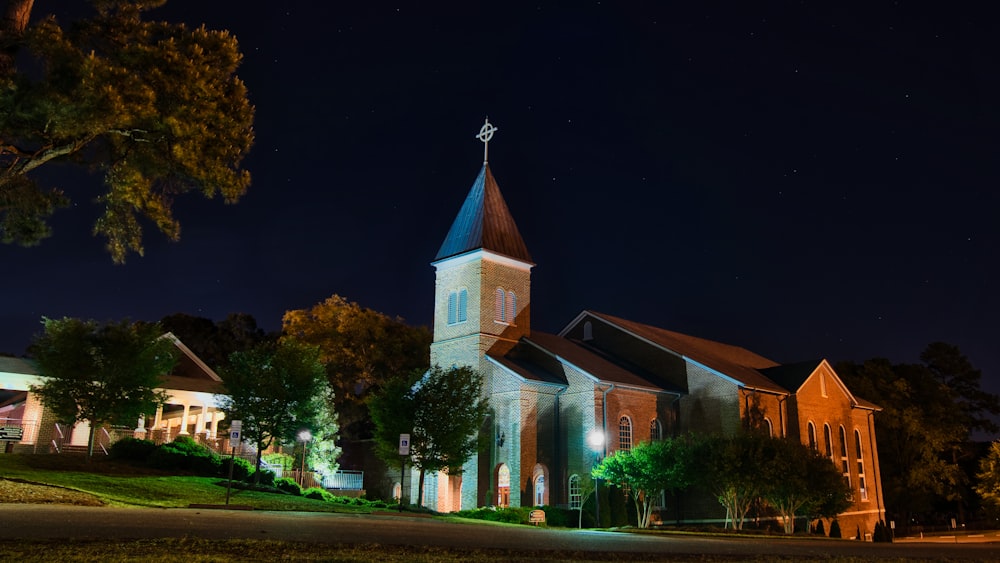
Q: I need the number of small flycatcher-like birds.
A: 0